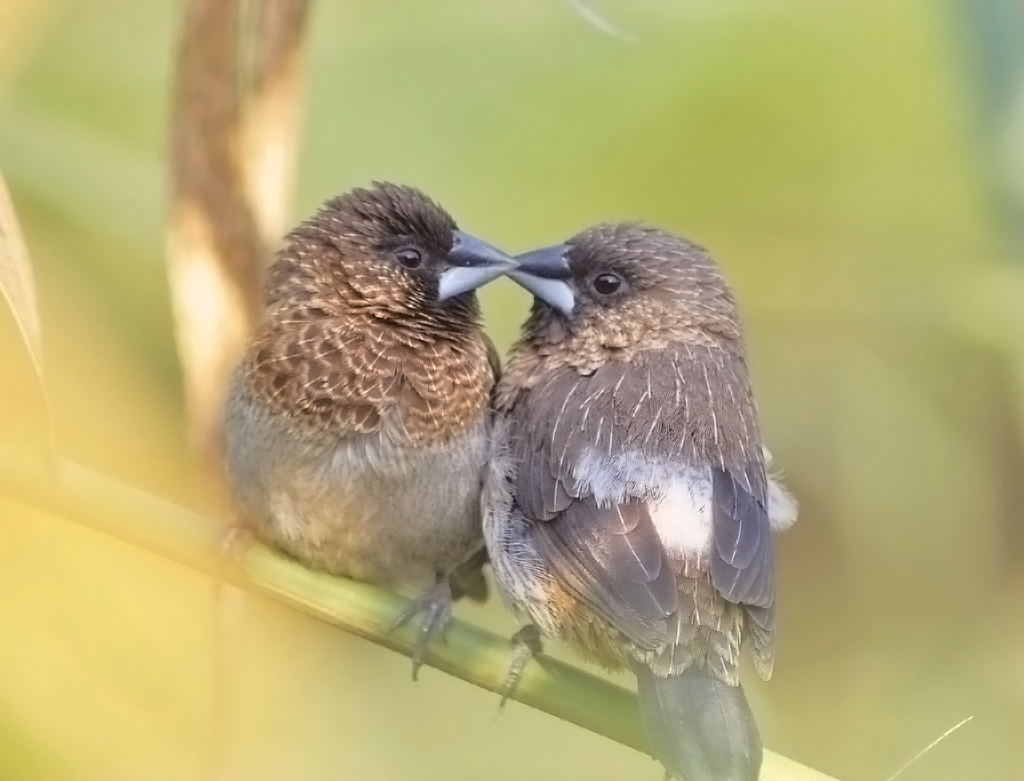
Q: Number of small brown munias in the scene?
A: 2